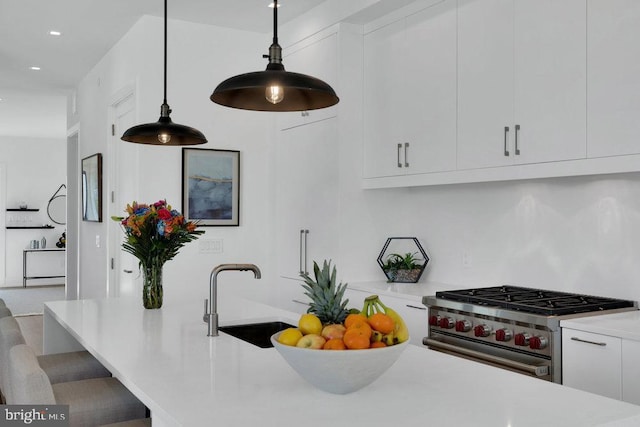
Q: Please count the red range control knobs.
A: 7